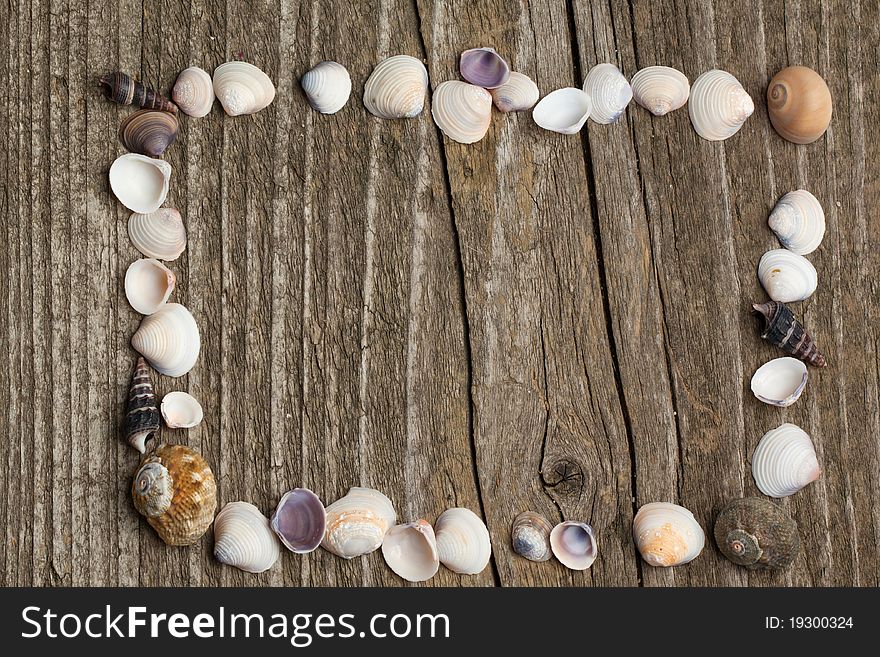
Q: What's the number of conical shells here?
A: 3